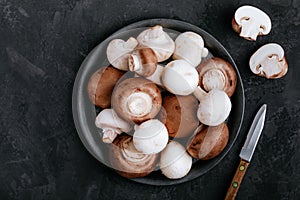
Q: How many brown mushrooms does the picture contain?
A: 7